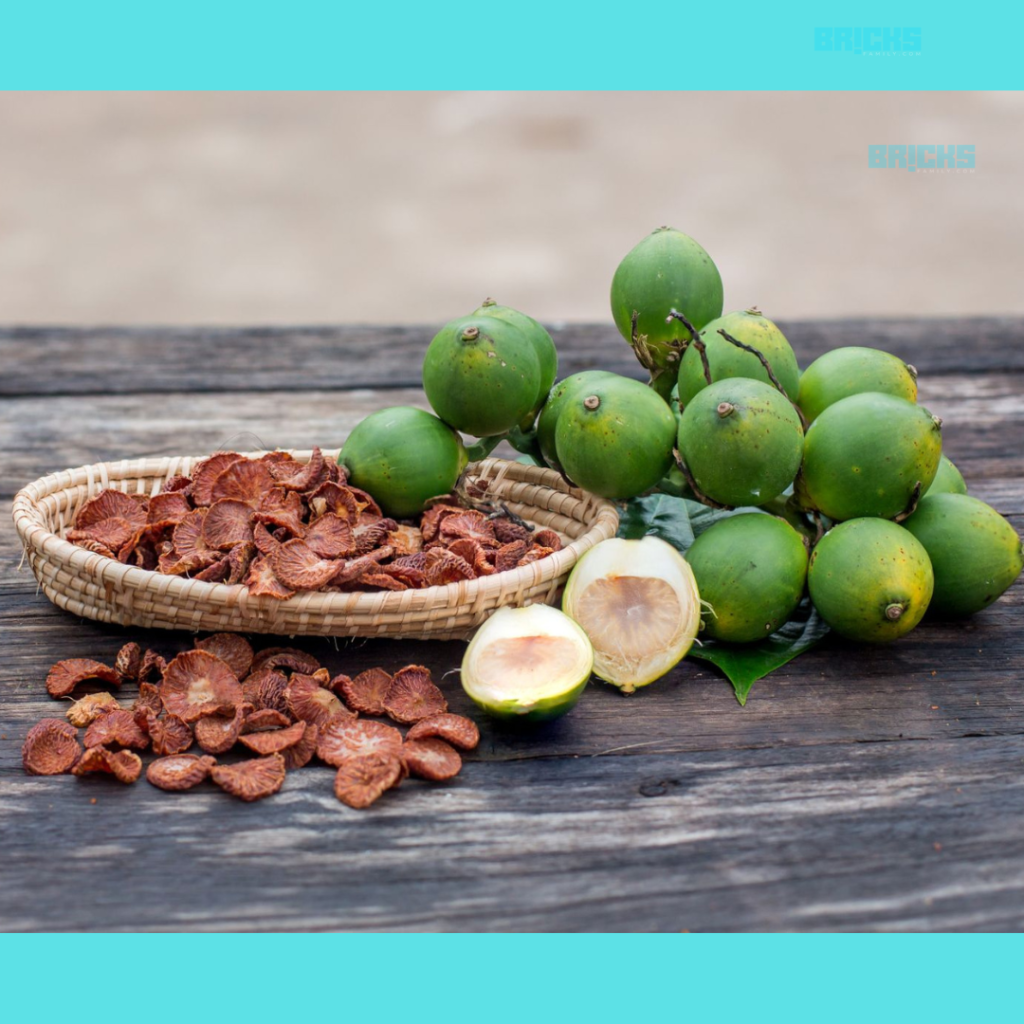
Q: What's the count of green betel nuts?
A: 14